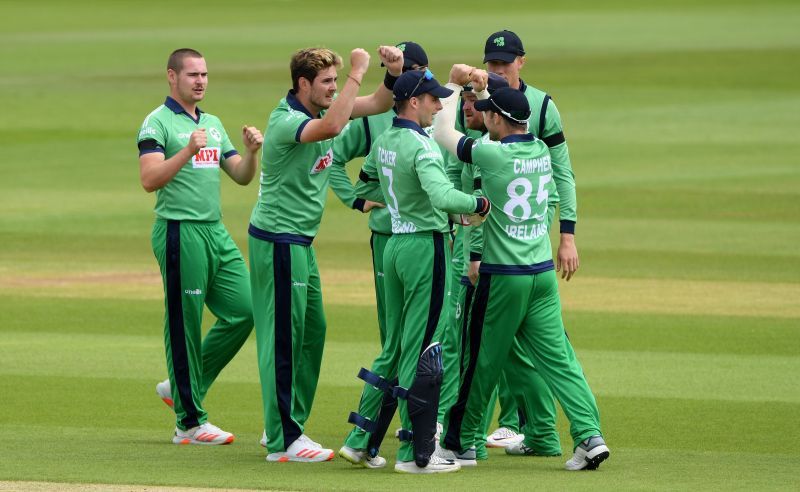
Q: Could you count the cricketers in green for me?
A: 7